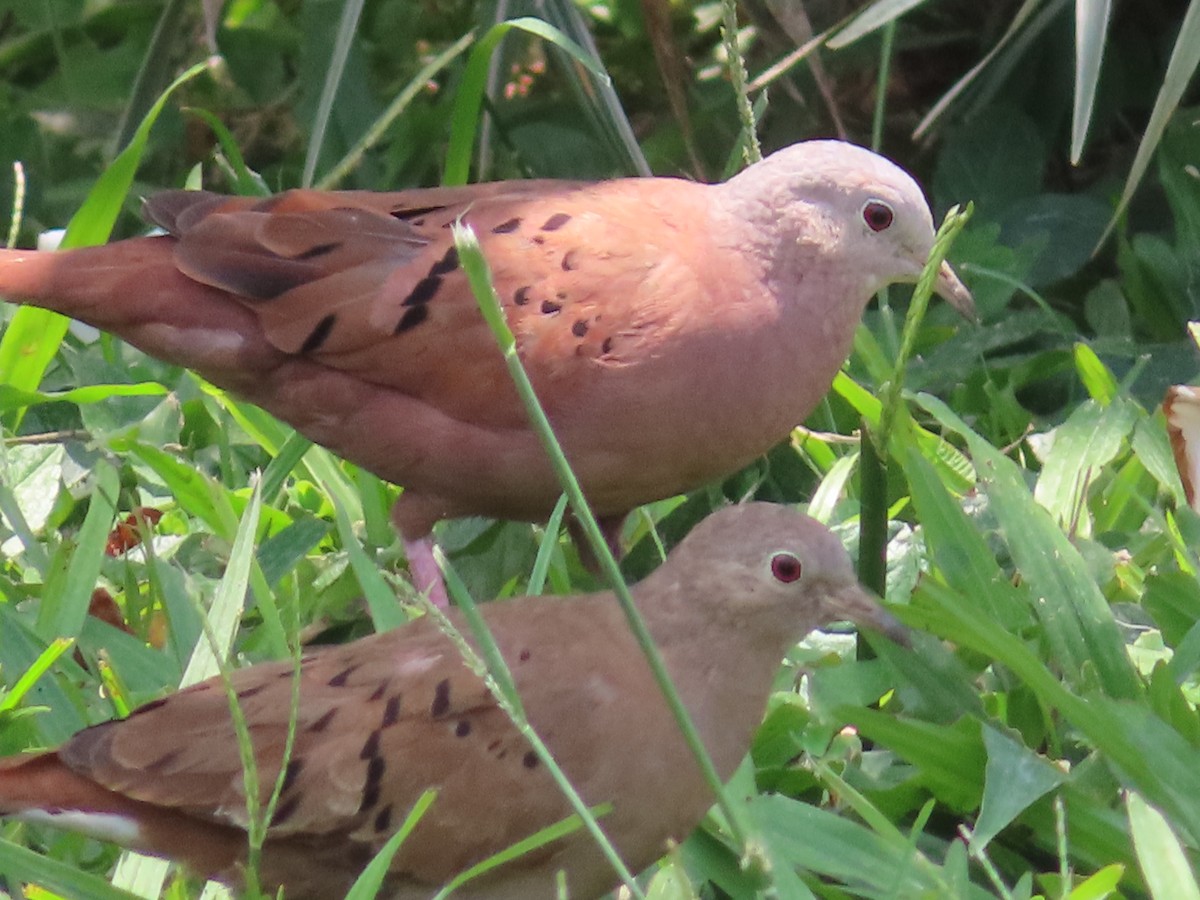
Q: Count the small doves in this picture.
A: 2